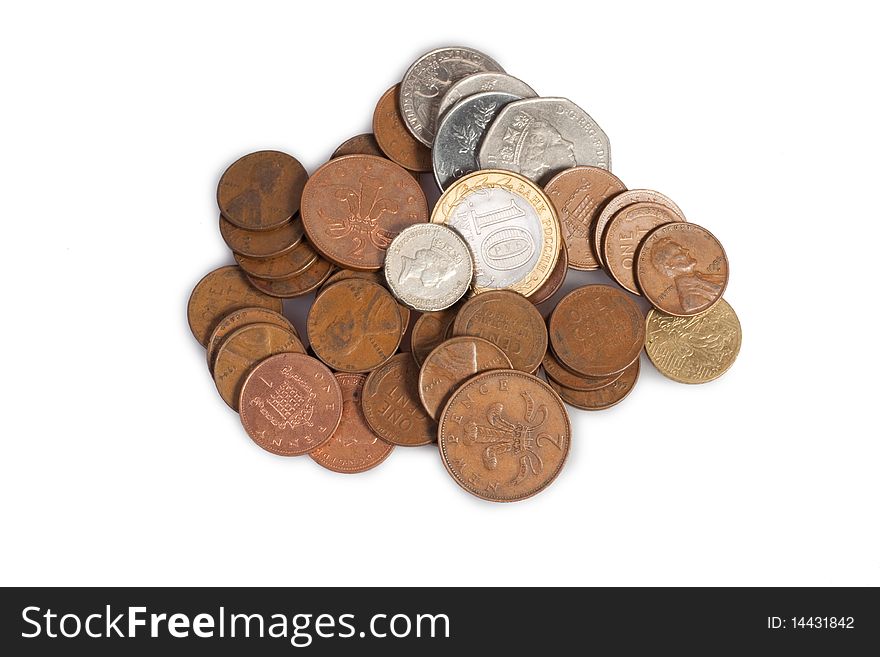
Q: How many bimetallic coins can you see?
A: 1